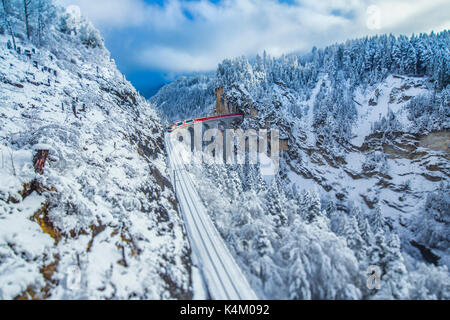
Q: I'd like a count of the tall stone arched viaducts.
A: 1